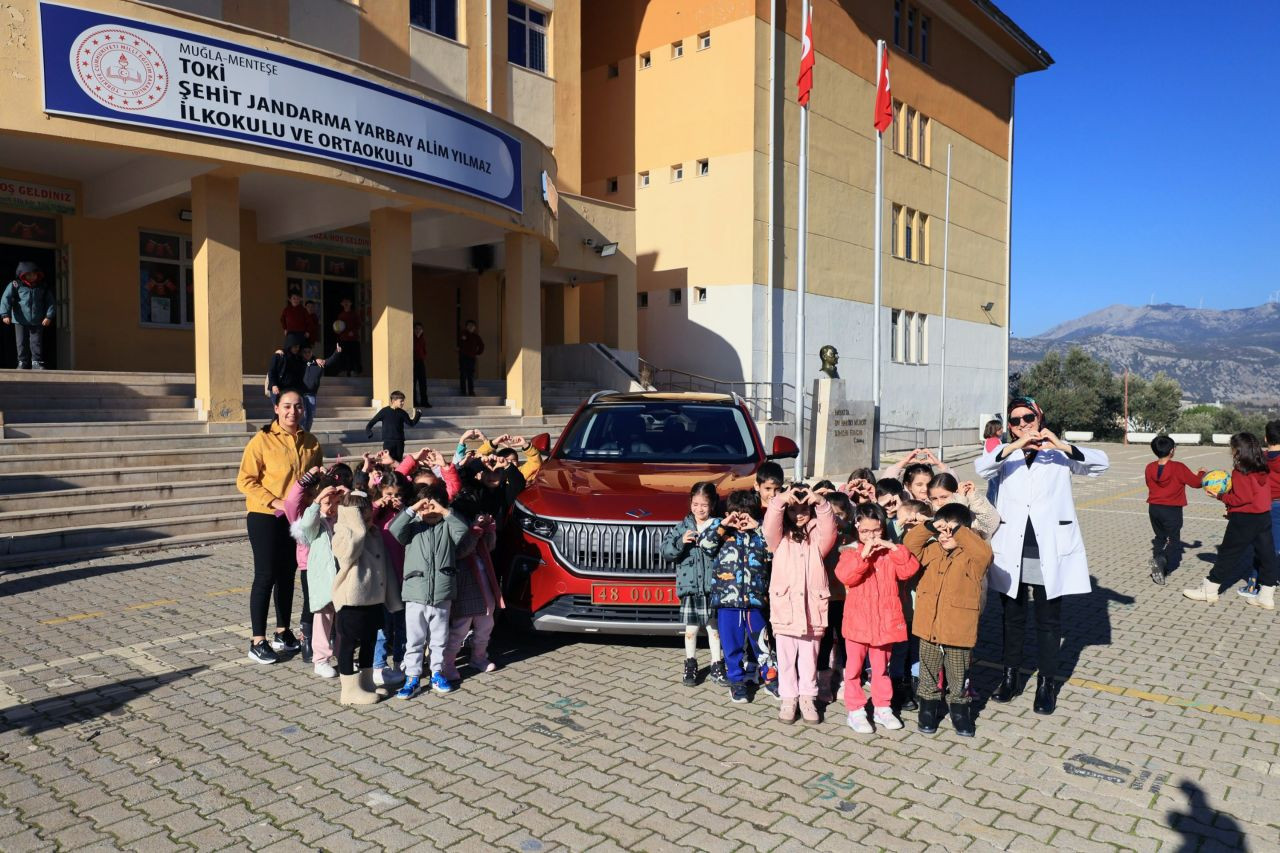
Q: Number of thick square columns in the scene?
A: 3